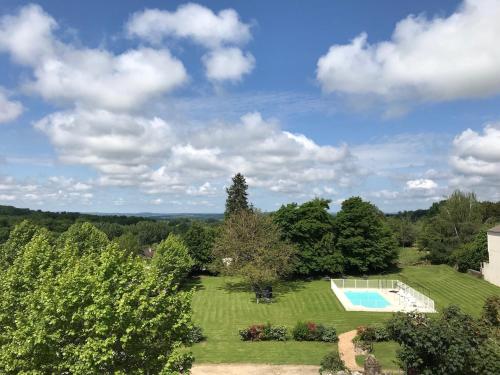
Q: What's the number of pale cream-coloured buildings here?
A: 1